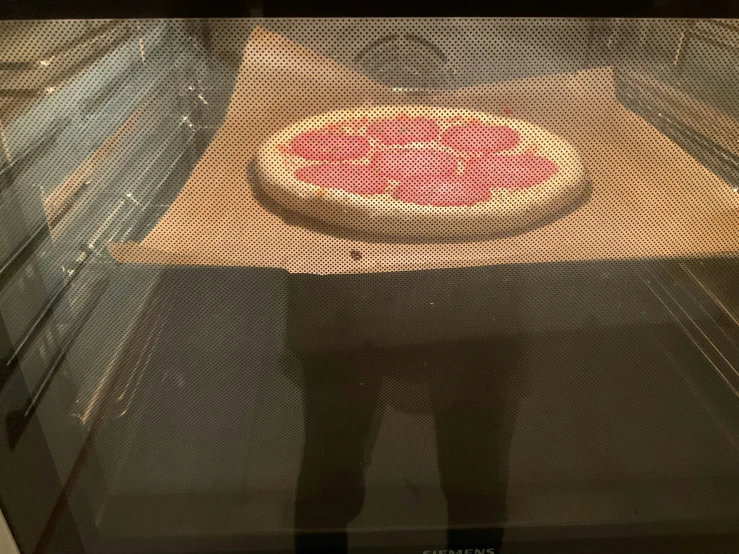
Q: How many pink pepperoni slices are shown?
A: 7